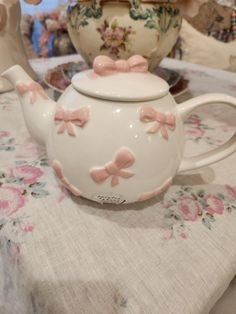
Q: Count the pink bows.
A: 7